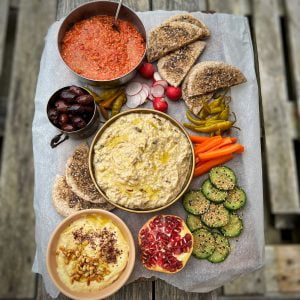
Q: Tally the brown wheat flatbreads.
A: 7